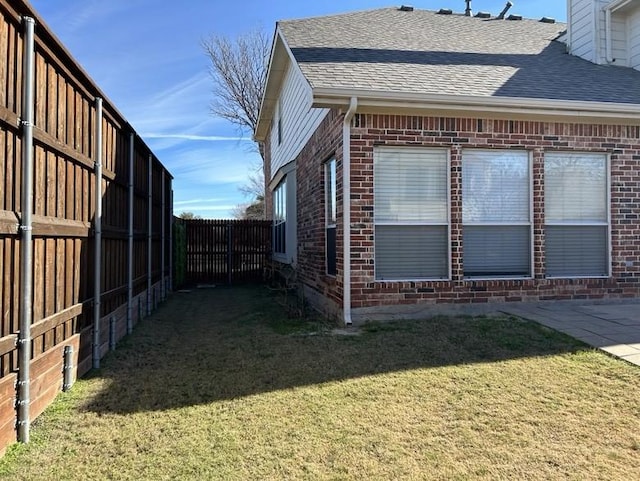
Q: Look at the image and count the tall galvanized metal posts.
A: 6